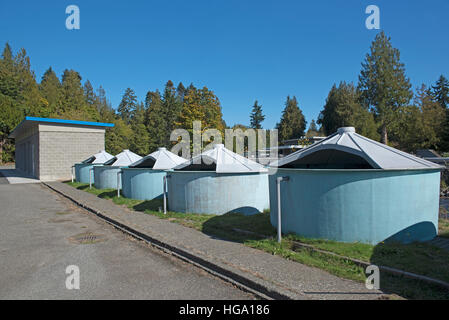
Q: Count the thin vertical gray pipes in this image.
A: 5